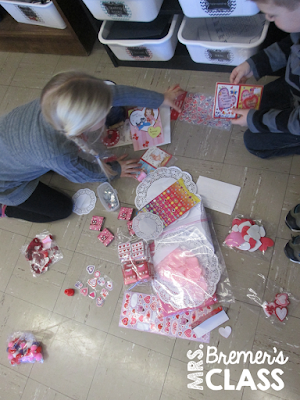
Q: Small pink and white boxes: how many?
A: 4